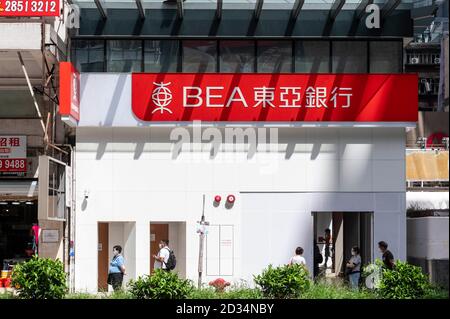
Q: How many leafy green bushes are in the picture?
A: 4